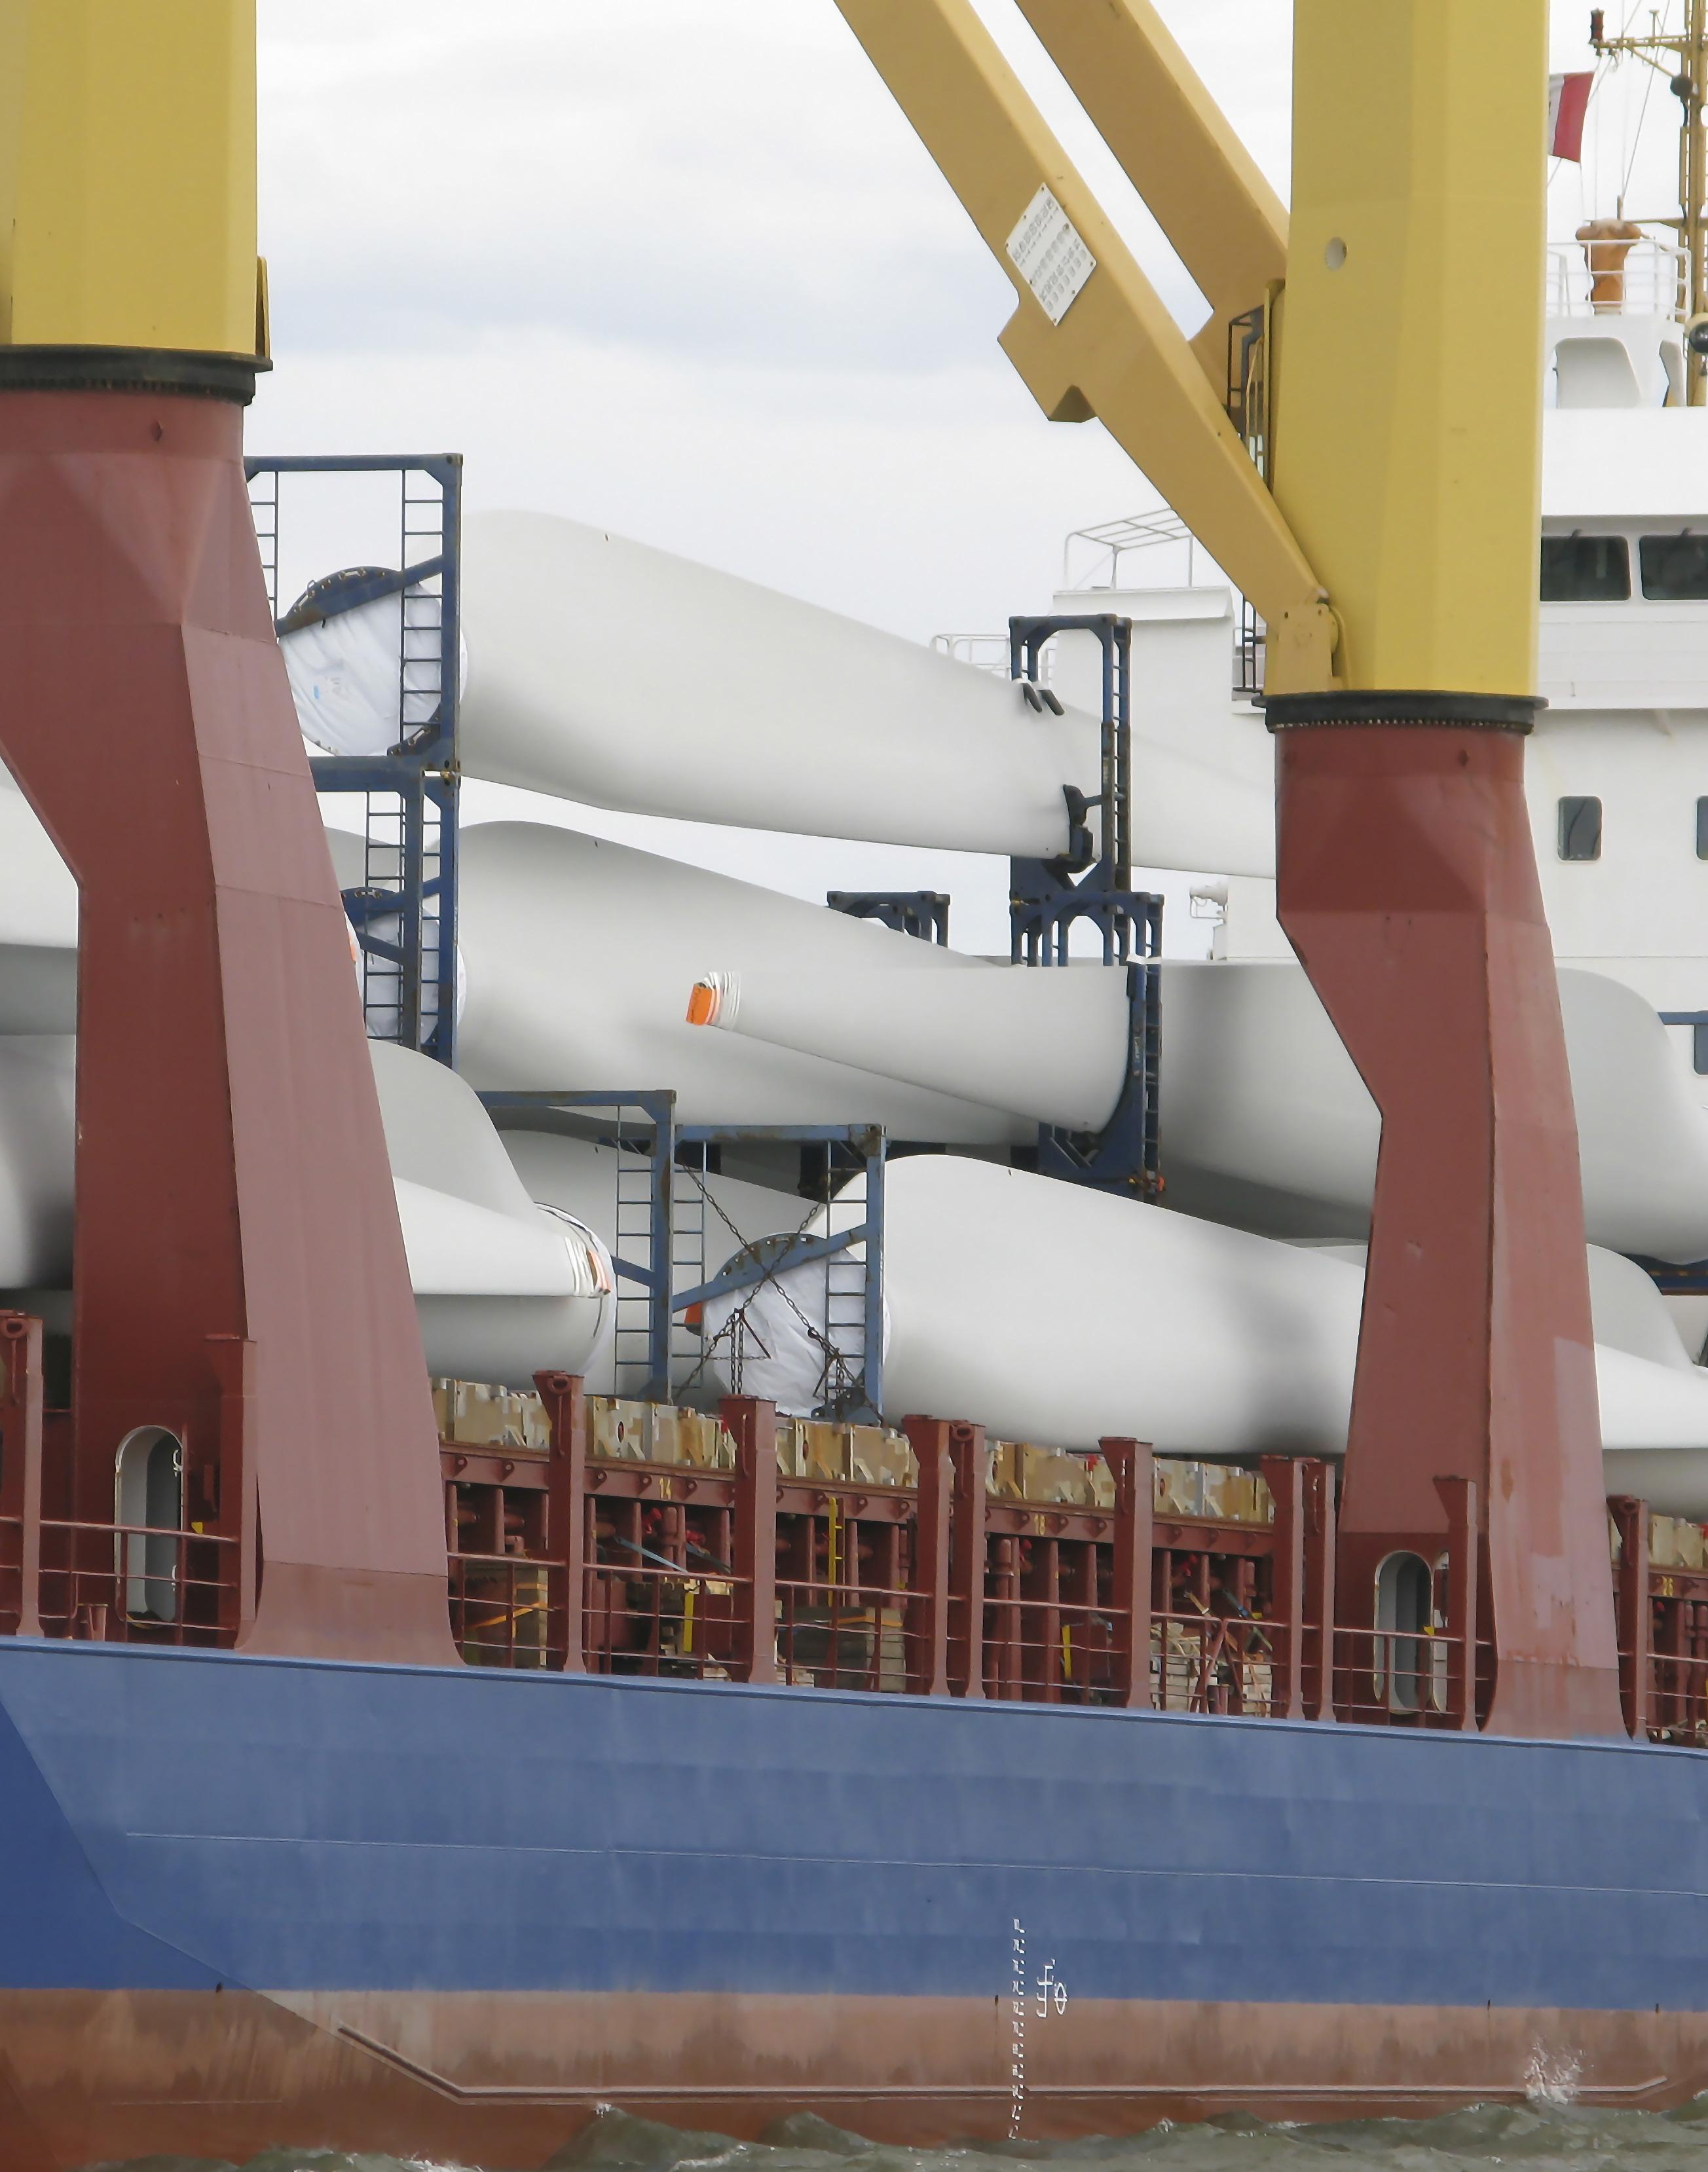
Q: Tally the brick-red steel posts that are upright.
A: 11